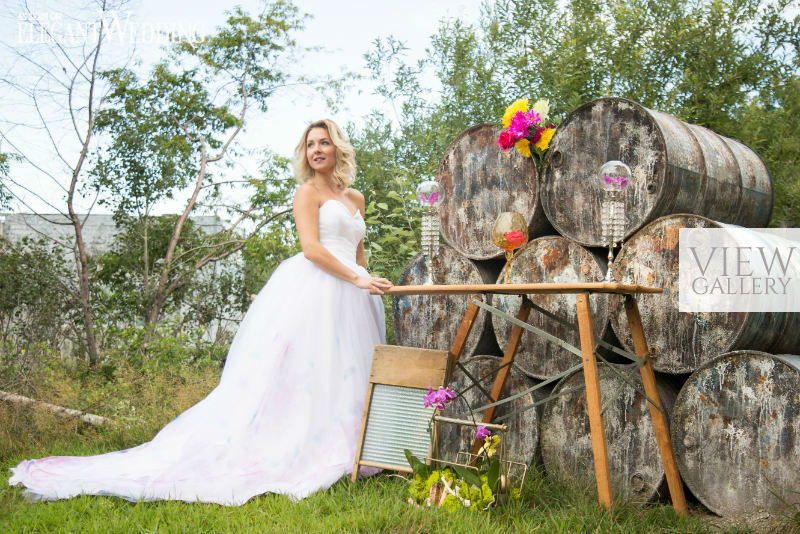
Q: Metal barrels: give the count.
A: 8